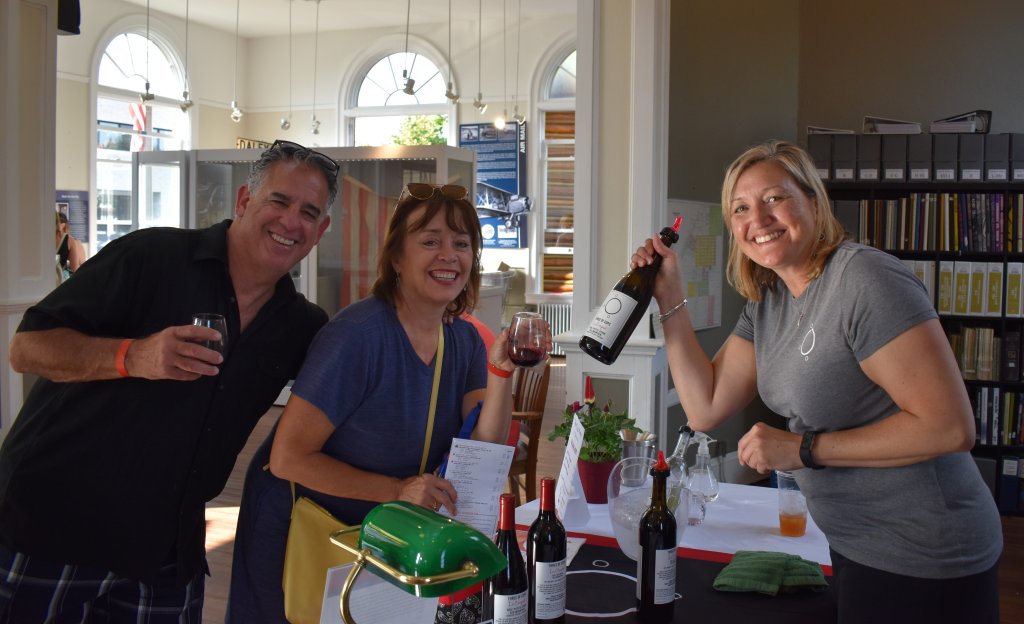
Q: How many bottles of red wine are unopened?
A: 2